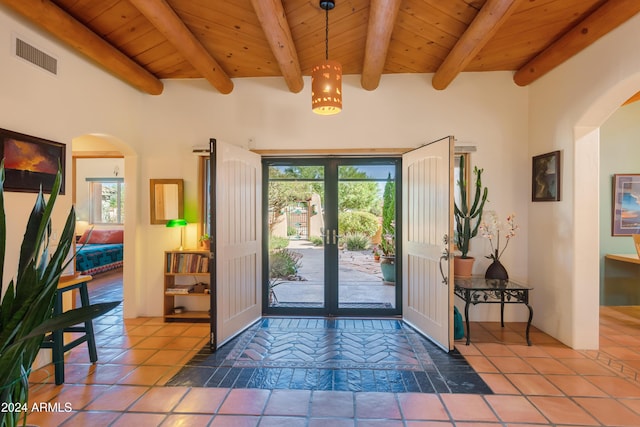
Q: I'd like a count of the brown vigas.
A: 6